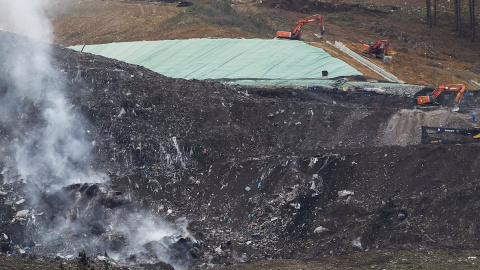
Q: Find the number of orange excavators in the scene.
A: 3